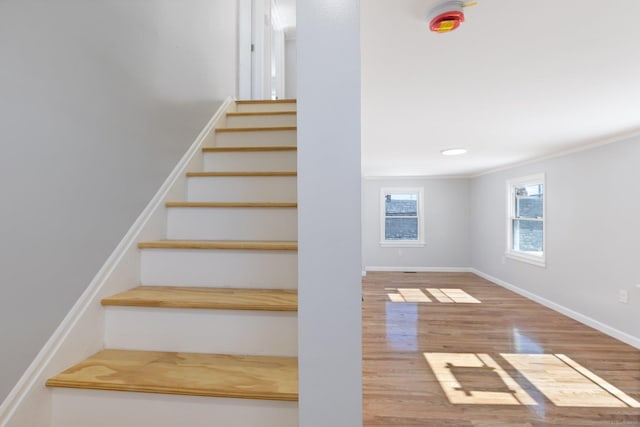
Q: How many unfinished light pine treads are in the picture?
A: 9